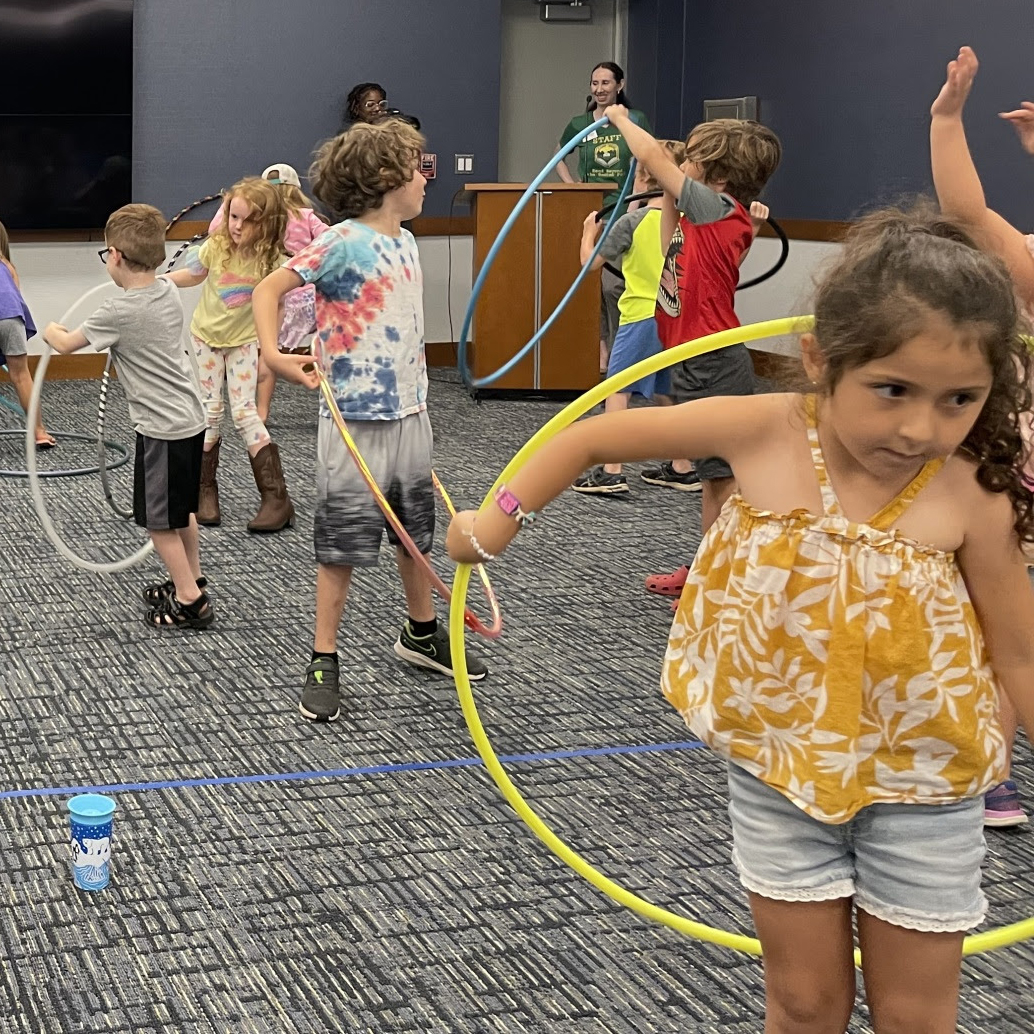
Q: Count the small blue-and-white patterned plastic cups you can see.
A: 1